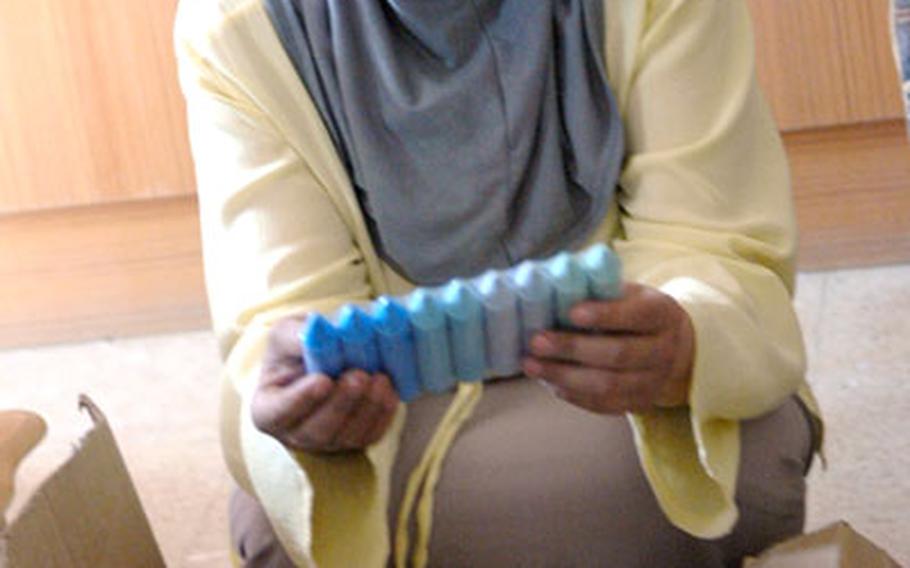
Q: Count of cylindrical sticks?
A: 9